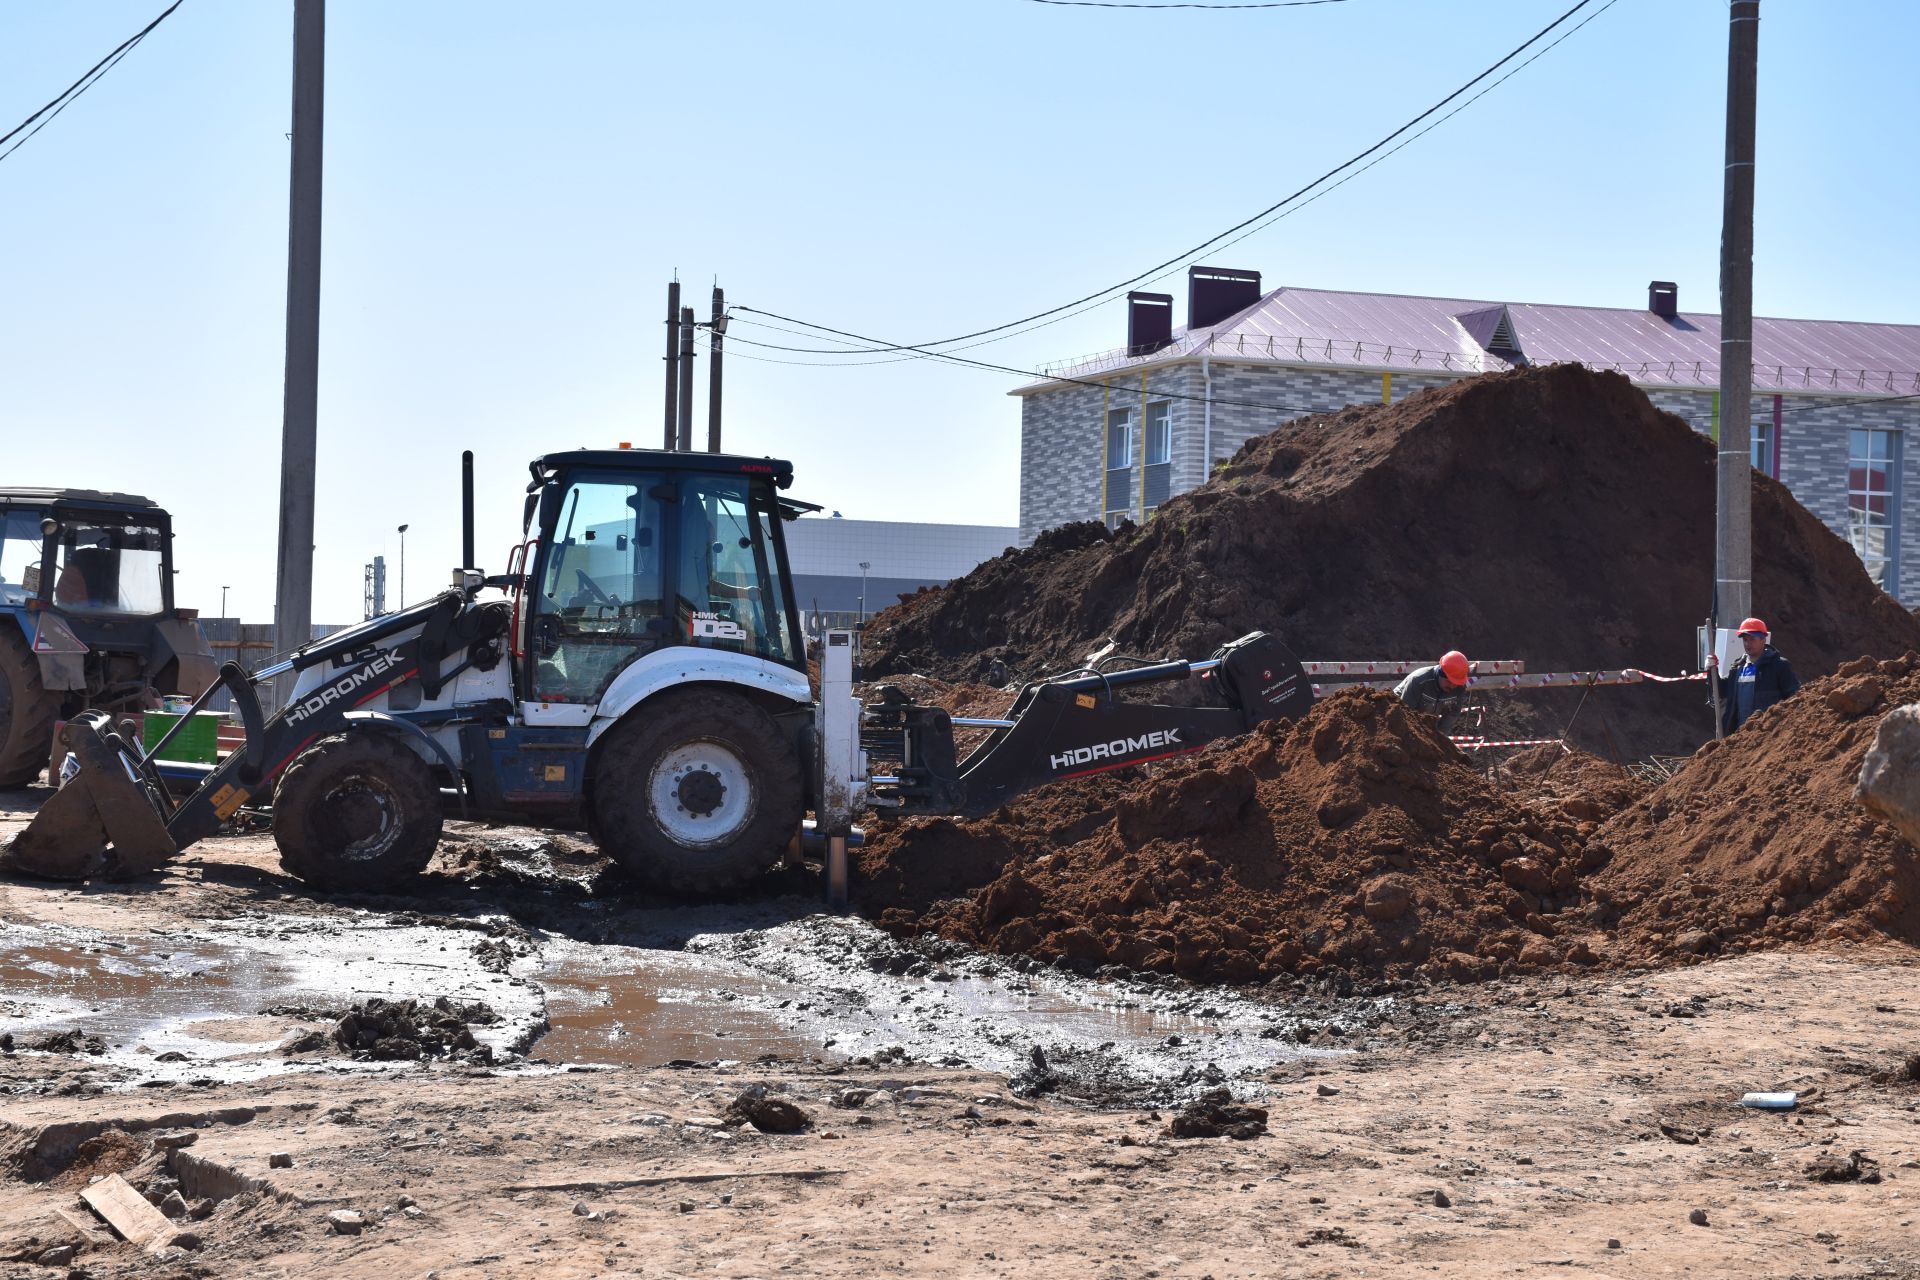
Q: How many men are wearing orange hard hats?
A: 2